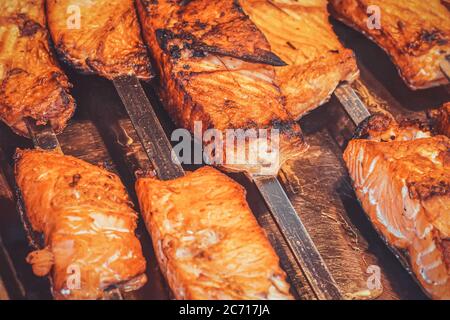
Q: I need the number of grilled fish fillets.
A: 8